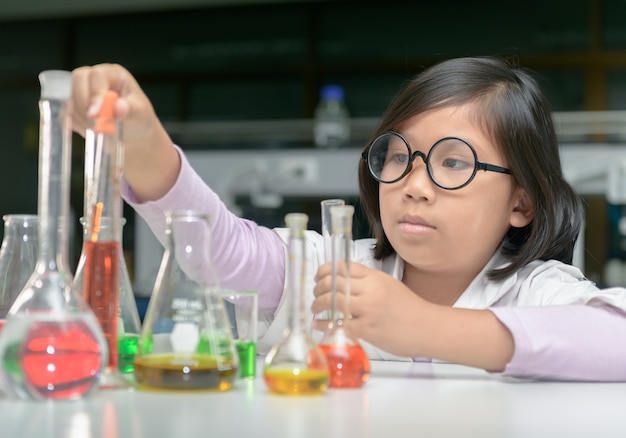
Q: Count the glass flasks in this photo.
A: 6